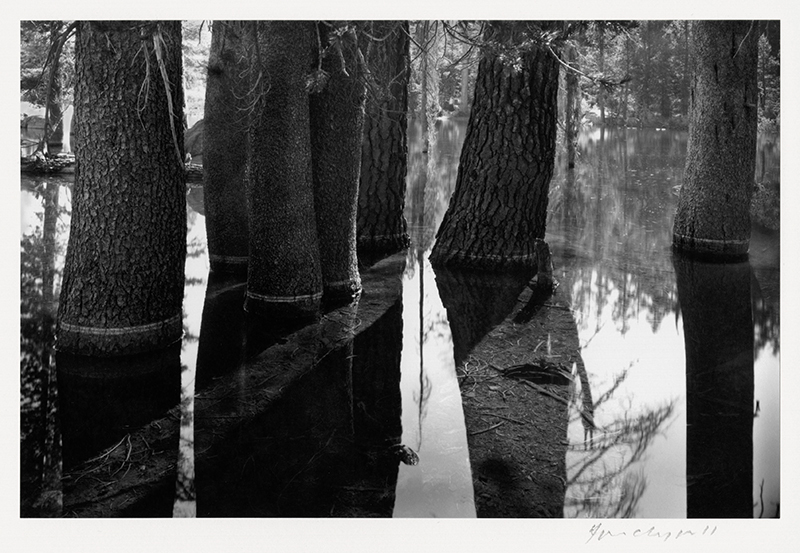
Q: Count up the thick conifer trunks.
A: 7